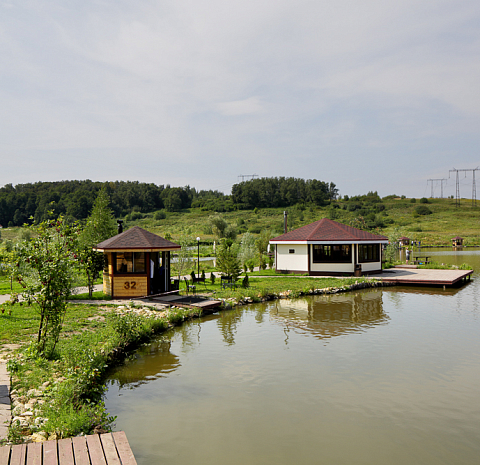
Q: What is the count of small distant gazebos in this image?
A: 2